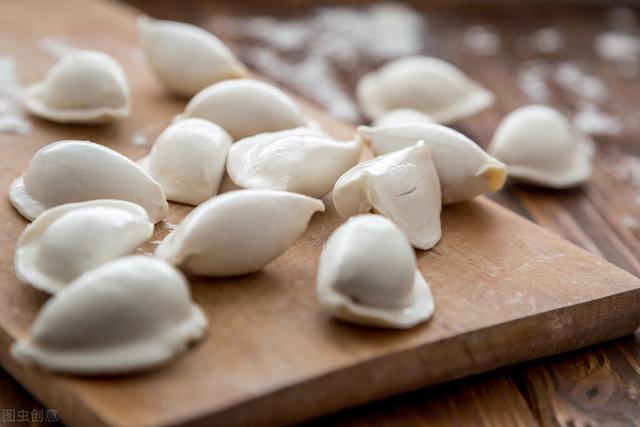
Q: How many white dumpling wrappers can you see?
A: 15